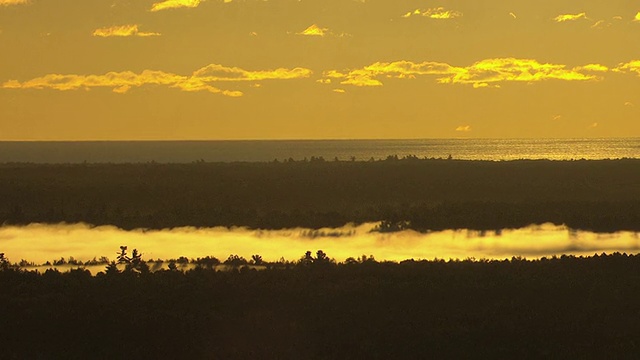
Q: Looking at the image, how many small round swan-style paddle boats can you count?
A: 0